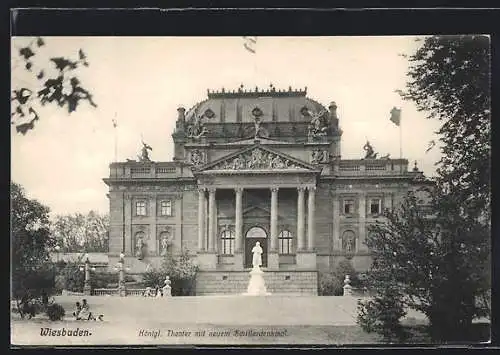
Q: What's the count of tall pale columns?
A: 6